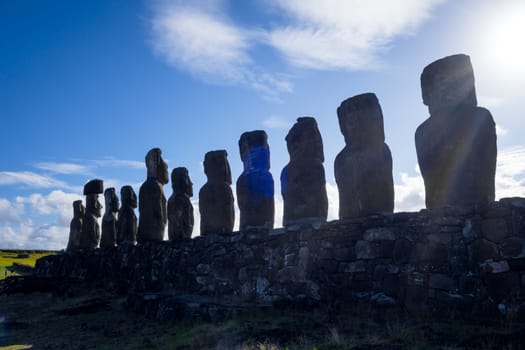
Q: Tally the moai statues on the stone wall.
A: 11